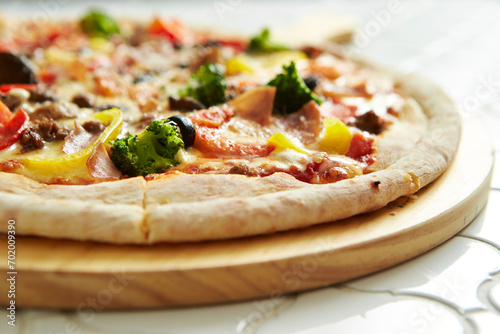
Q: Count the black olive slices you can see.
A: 2